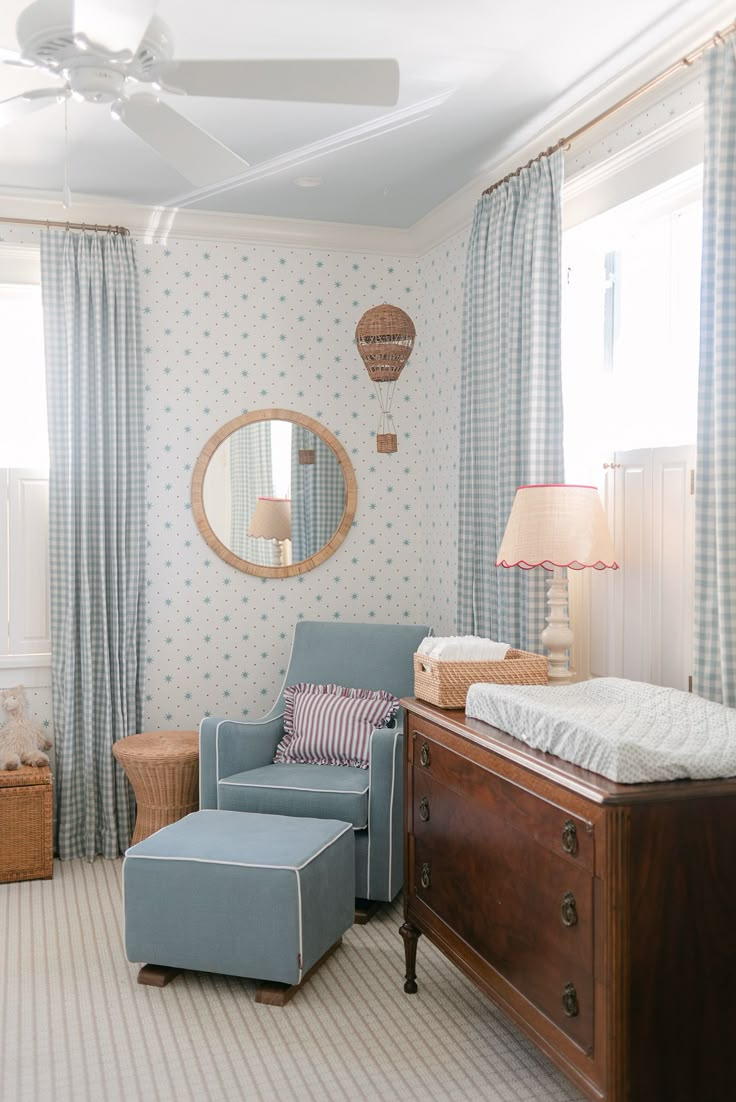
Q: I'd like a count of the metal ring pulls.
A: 6